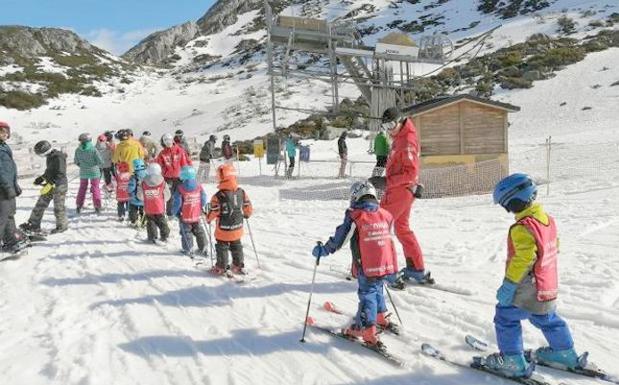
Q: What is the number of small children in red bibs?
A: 5